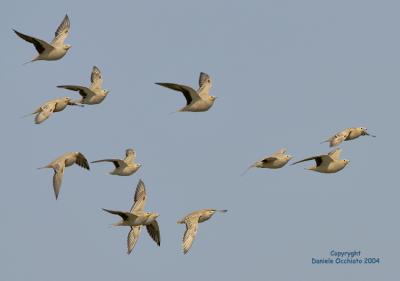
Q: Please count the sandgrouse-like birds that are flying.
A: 12